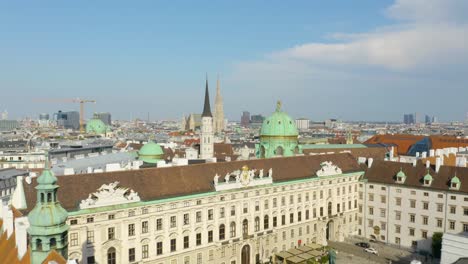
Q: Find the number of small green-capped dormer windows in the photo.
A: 3